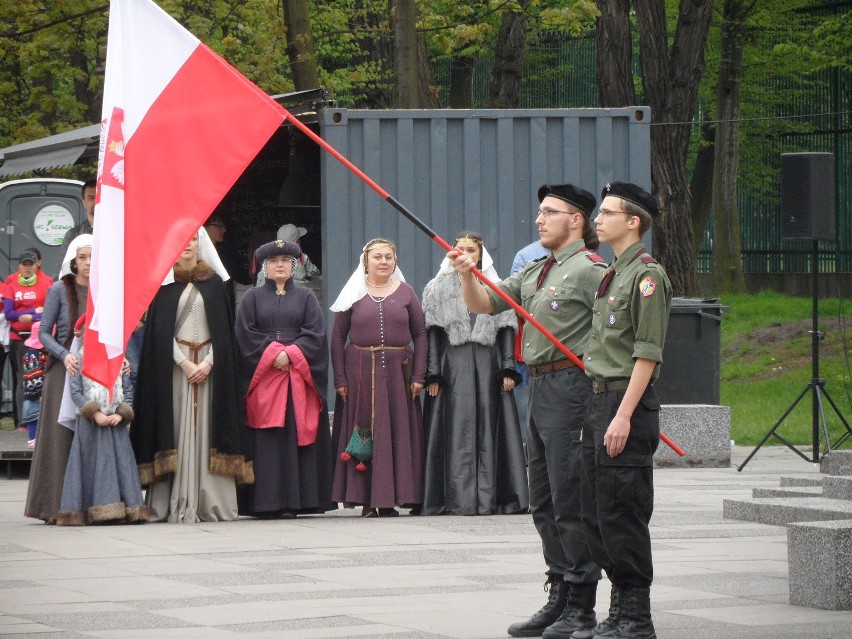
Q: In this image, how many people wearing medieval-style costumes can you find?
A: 6